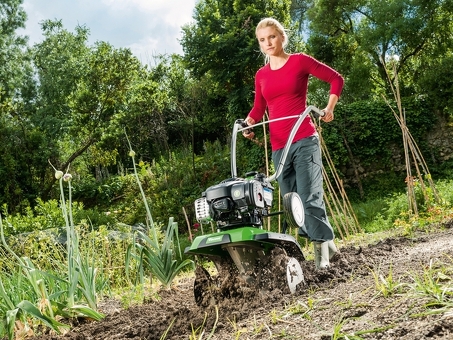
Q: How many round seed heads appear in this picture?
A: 3